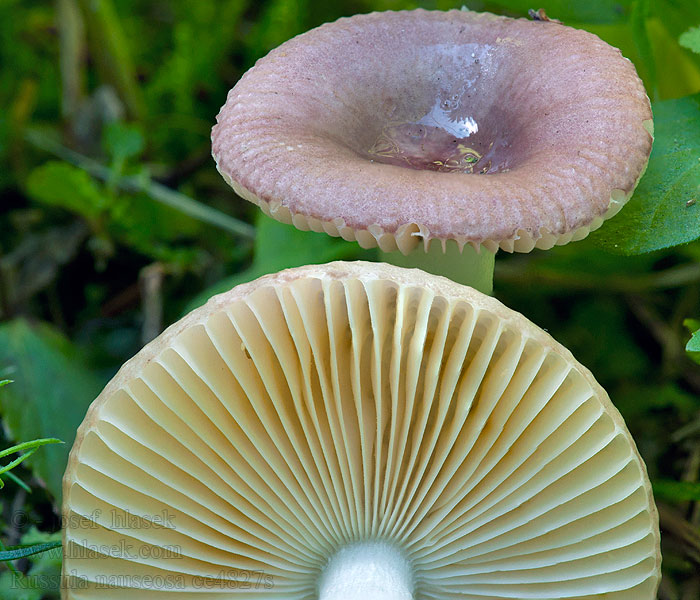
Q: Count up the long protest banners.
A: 0